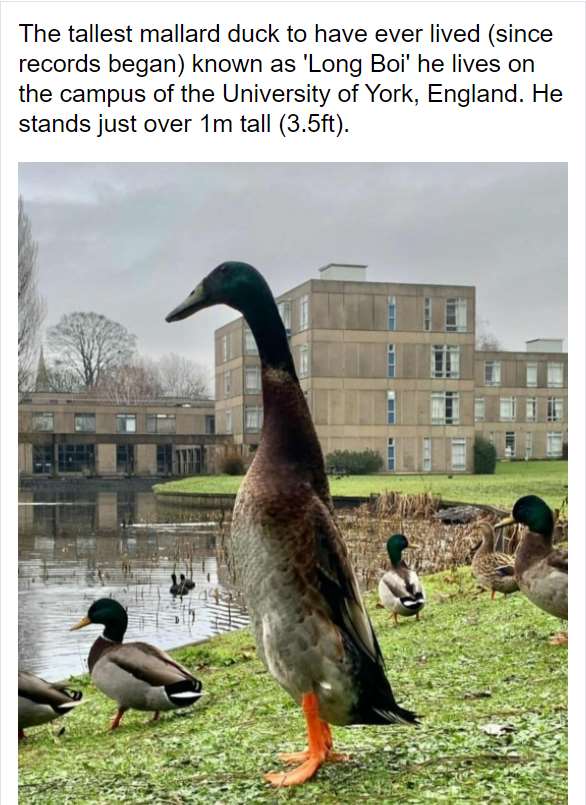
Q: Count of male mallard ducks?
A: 5